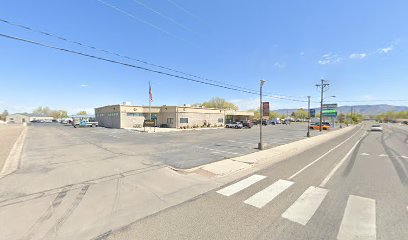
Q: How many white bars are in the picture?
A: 4